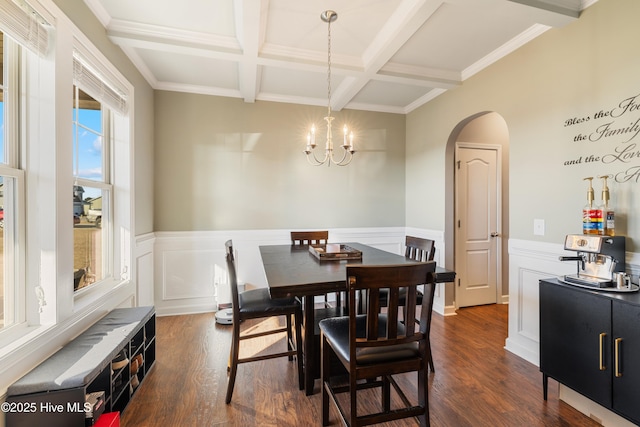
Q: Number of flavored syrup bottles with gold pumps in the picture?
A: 2